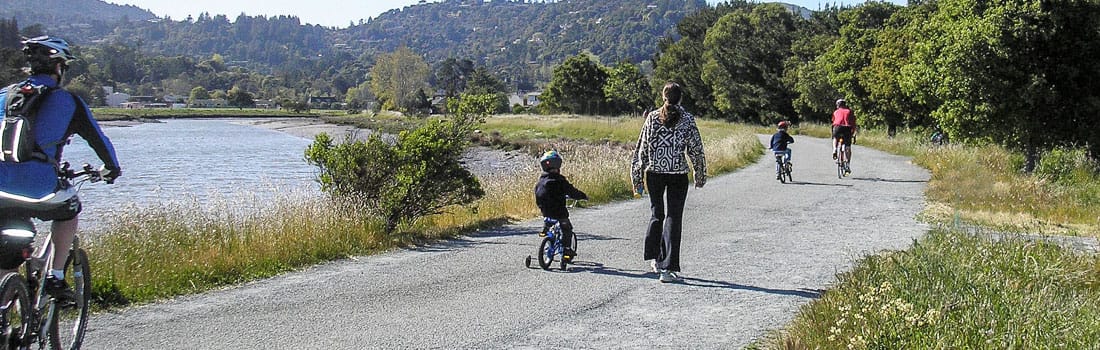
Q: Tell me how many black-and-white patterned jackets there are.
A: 1